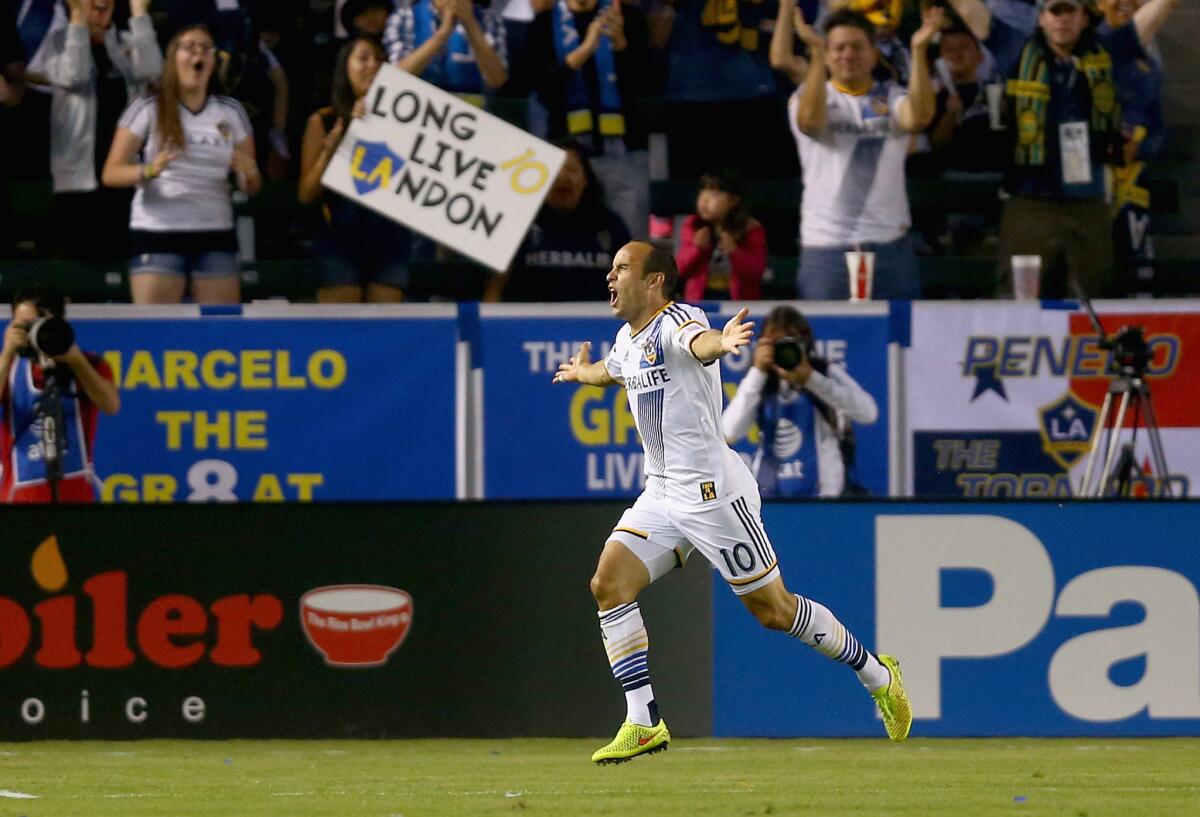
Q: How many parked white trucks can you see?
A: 0